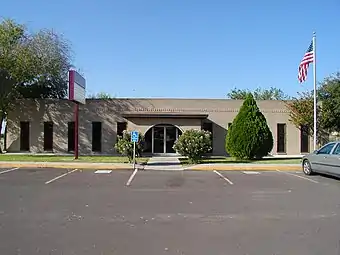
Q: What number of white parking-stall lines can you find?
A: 5